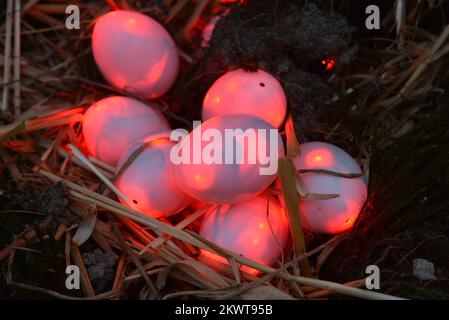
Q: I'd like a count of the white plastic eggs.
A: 7